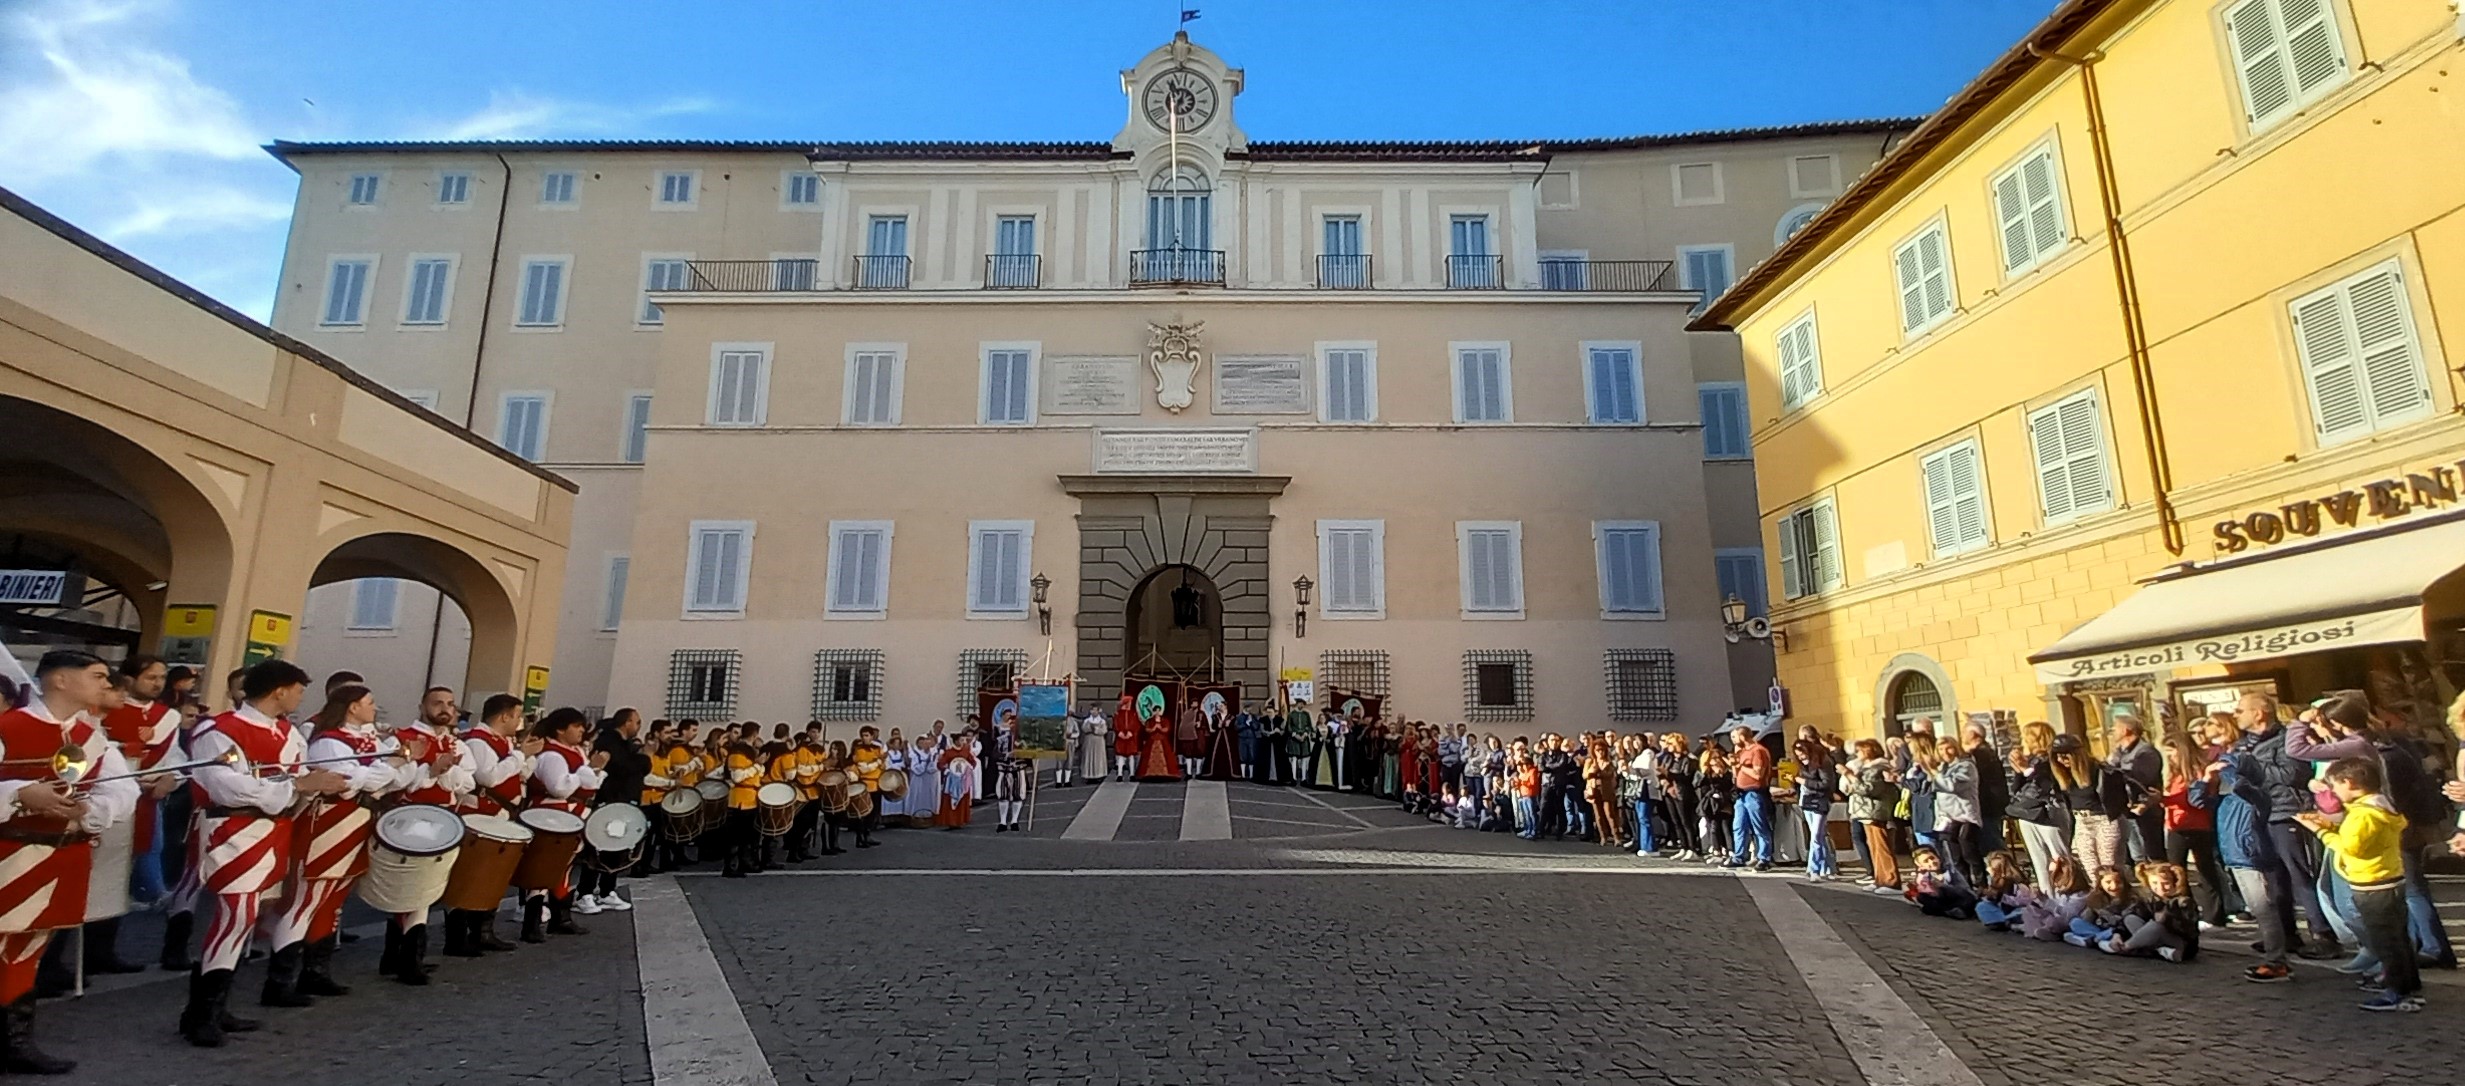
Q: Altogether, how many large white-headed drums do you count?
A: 4